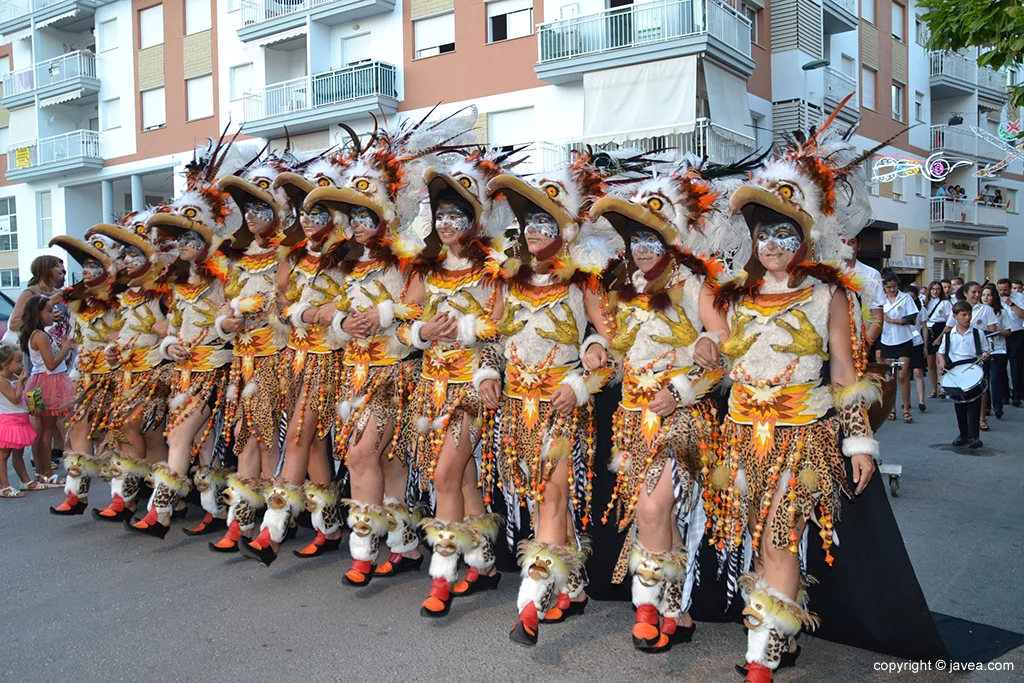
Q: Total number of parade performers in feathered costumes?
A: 10